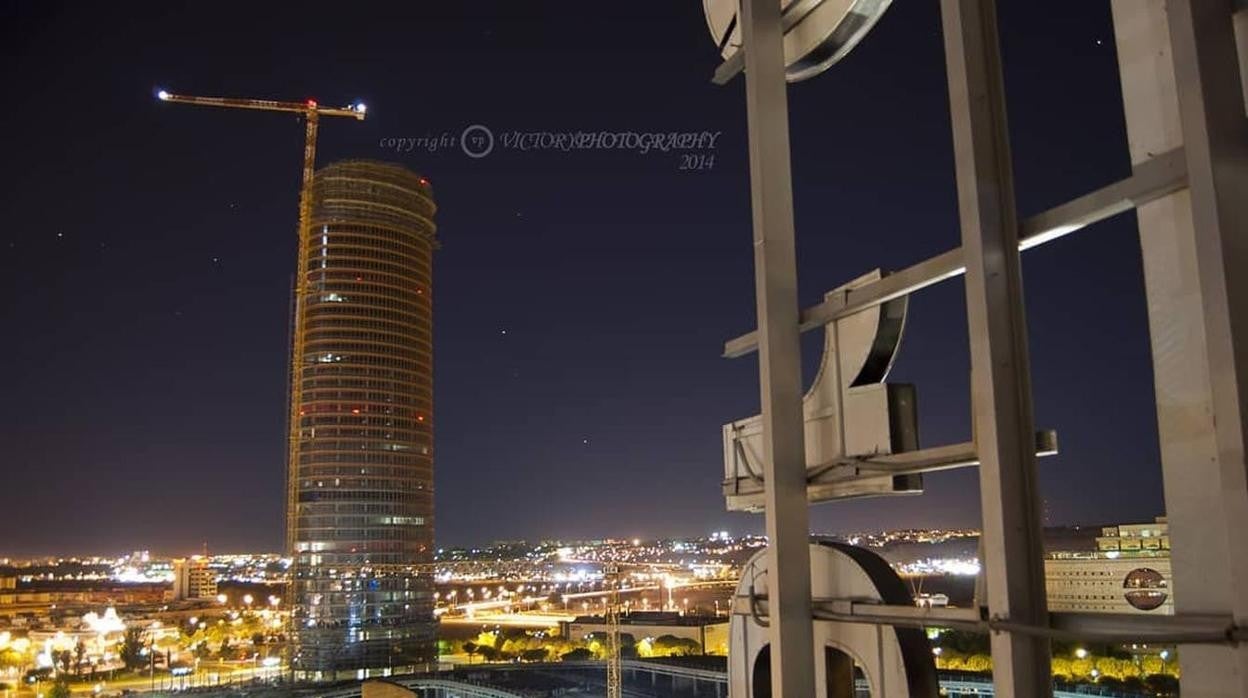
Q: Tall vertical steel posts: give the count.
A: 3